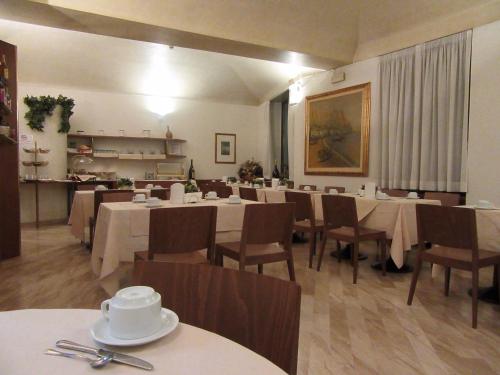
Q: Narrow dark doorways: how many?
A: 1